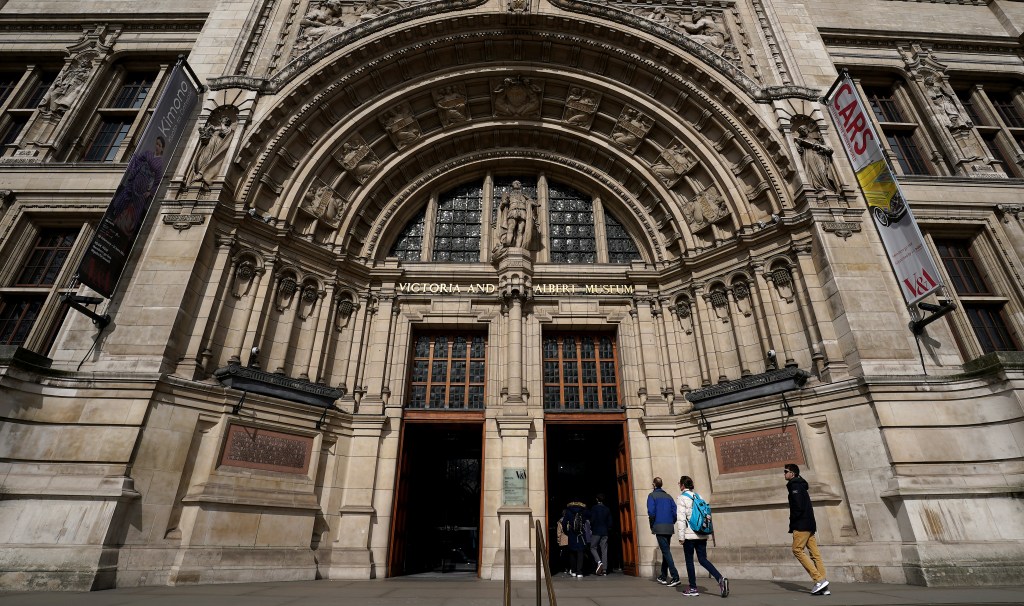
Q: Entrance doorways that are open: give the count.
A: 2